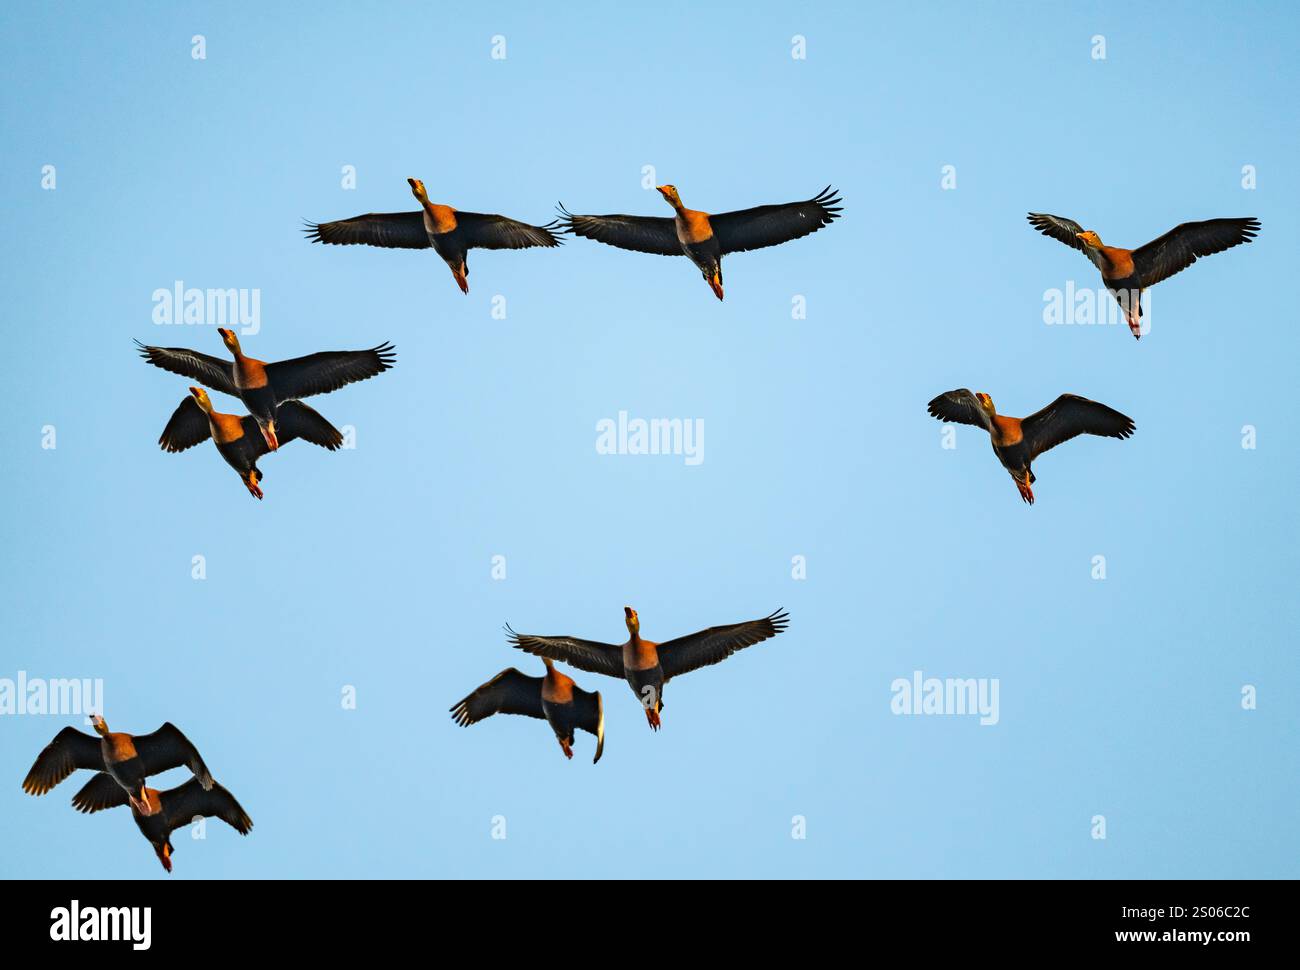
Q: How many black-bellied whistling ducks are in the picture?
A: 10